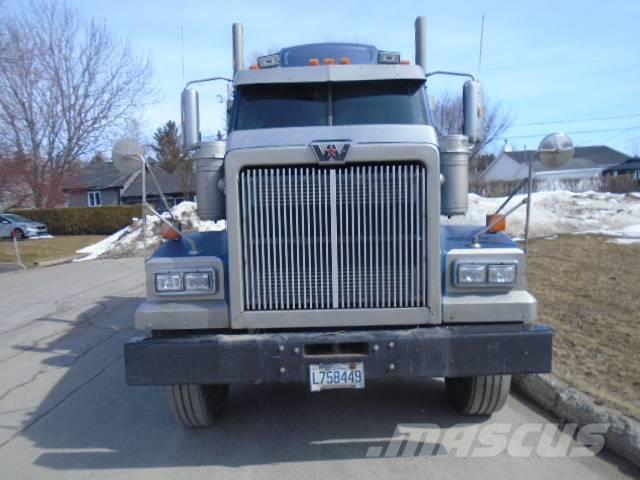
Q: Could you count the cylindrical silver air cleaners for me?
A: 2